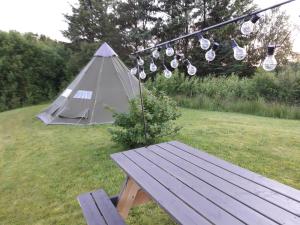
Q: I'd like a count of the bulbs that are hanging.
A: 14